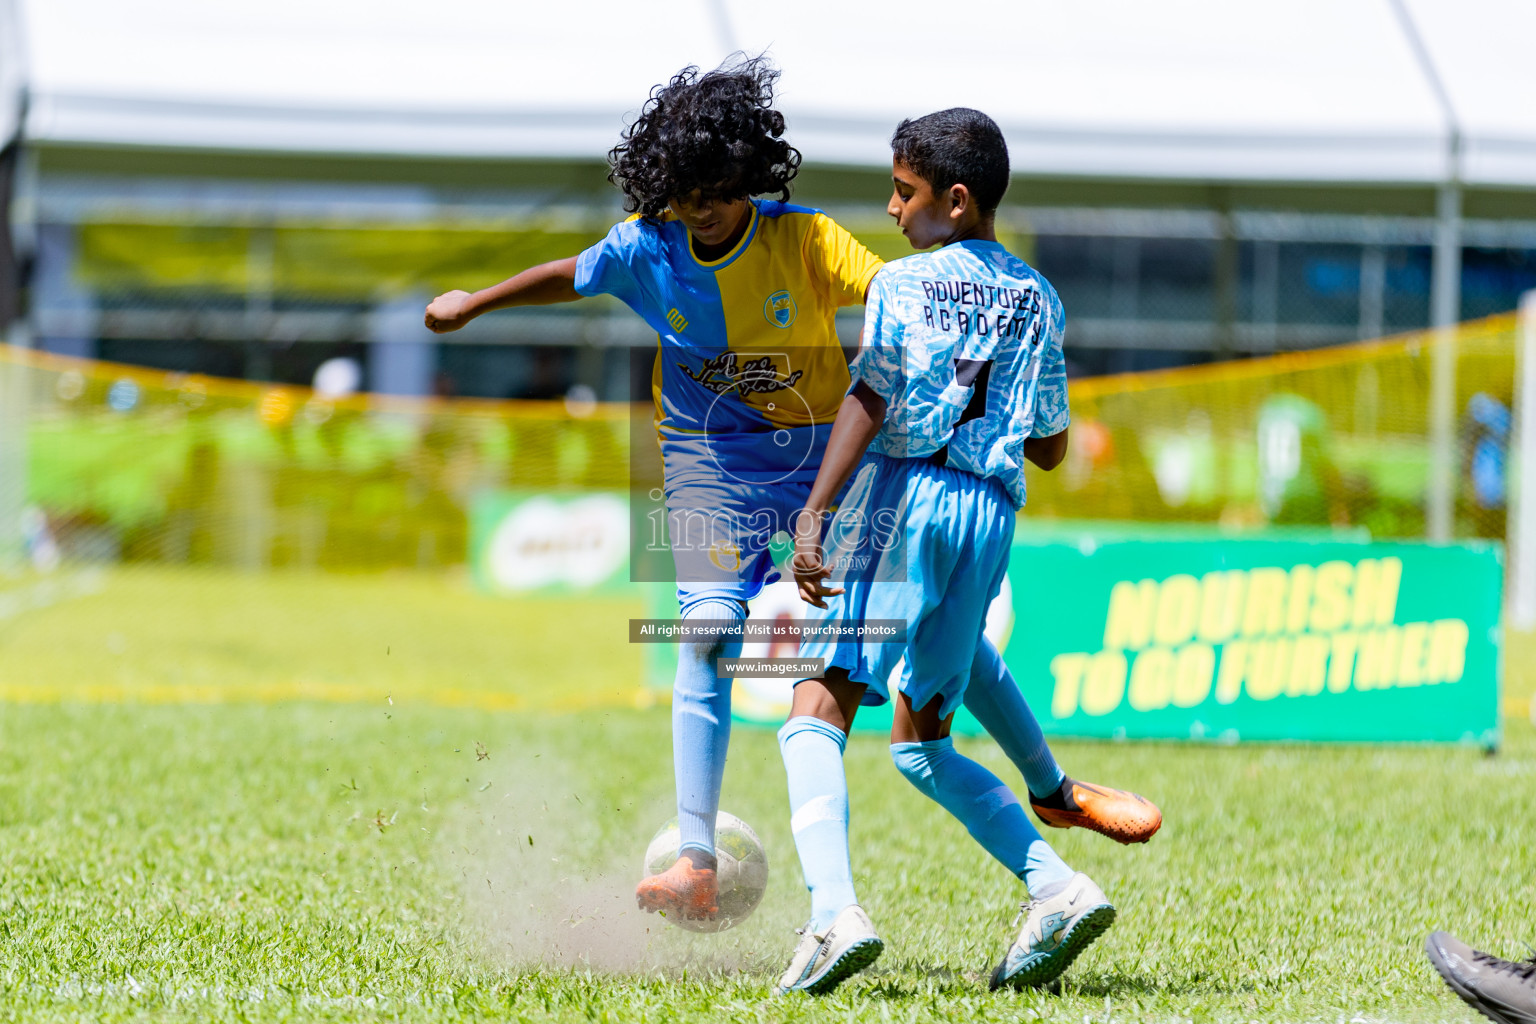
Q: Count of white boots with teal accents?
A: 2